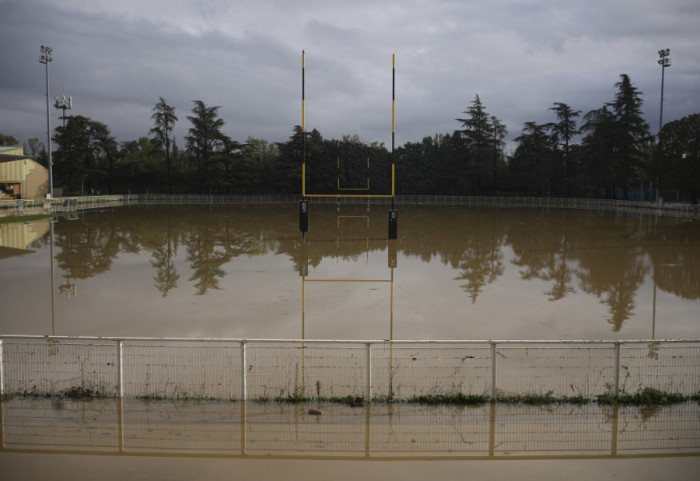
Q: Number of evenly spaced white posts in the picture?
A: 6